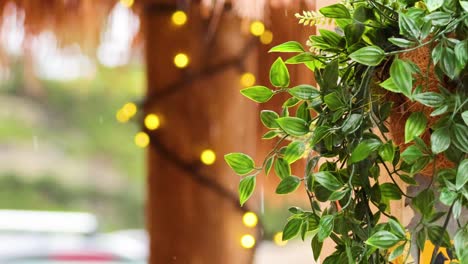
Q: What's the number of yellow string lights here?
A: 14